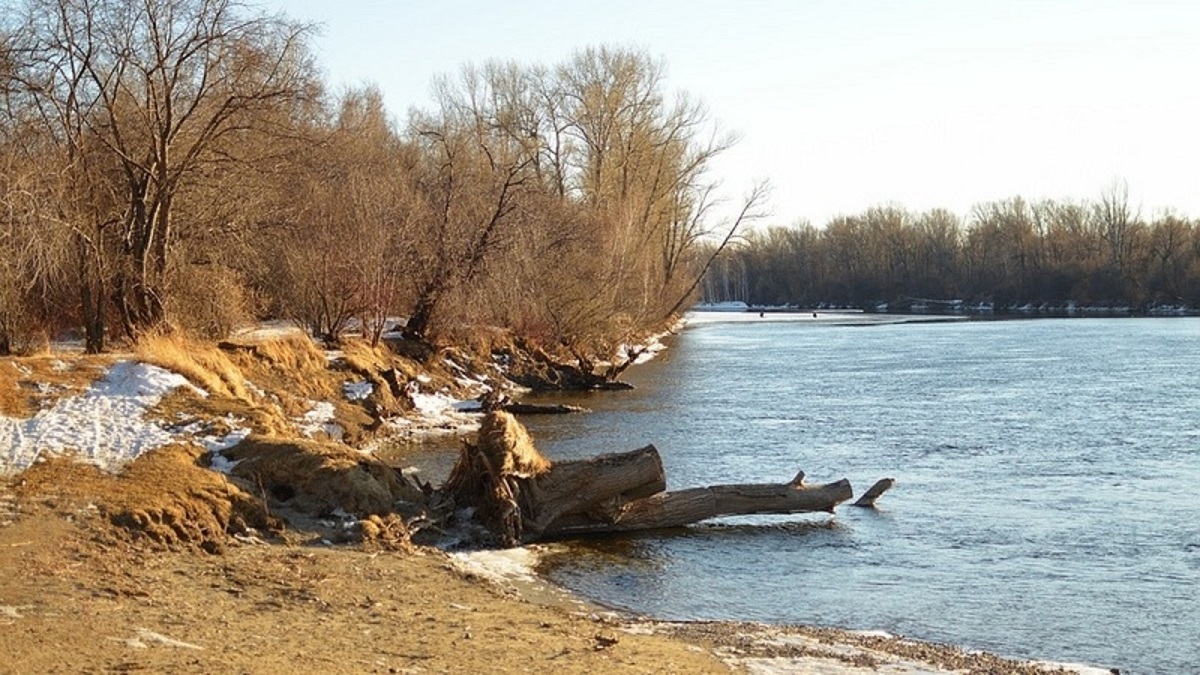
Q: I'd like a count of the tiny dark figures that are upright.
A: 2